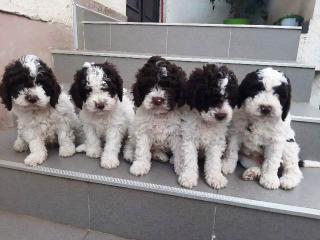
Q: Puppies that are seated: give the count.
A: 5